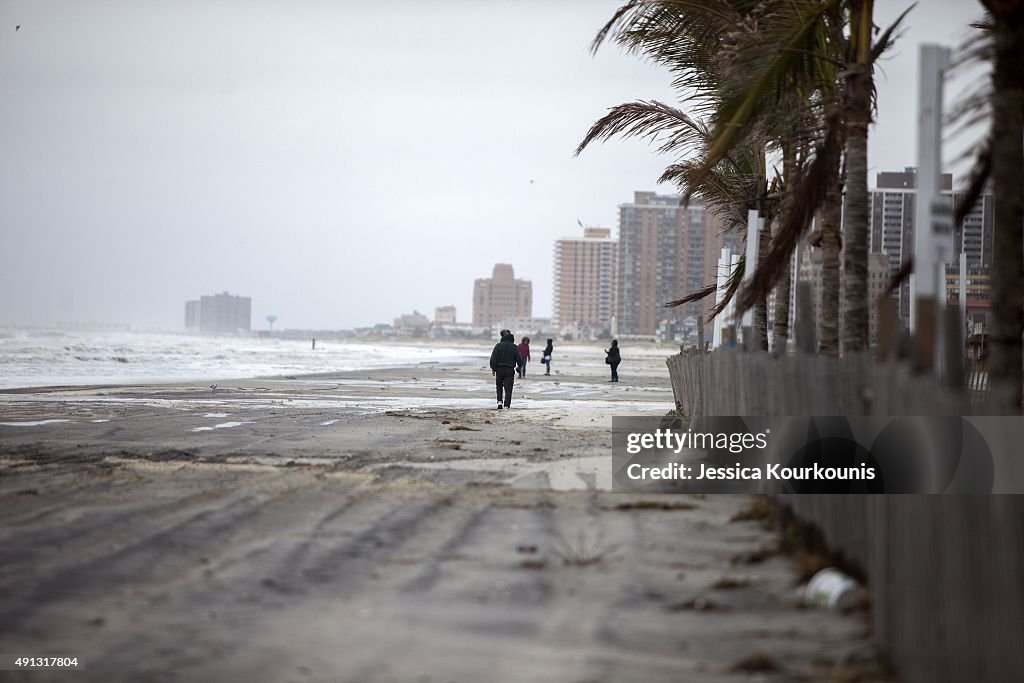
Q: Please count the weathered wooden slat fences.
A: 1